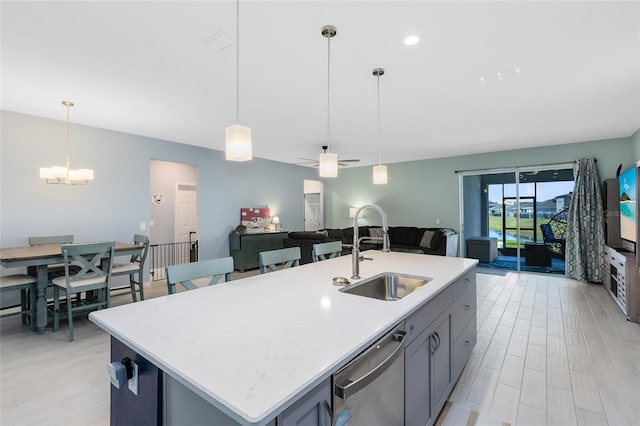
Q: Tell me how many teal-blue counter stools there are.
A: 3